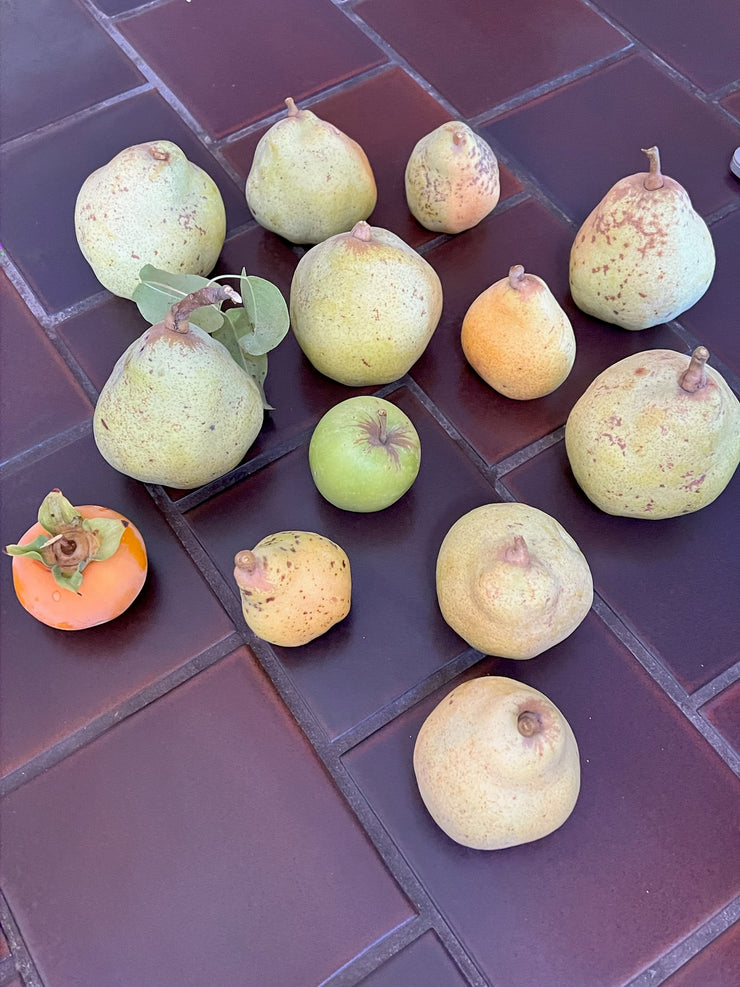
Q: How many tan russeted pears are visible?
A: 2